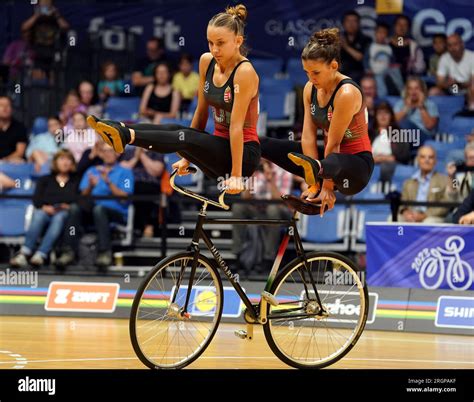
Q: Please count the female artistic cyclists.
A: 2